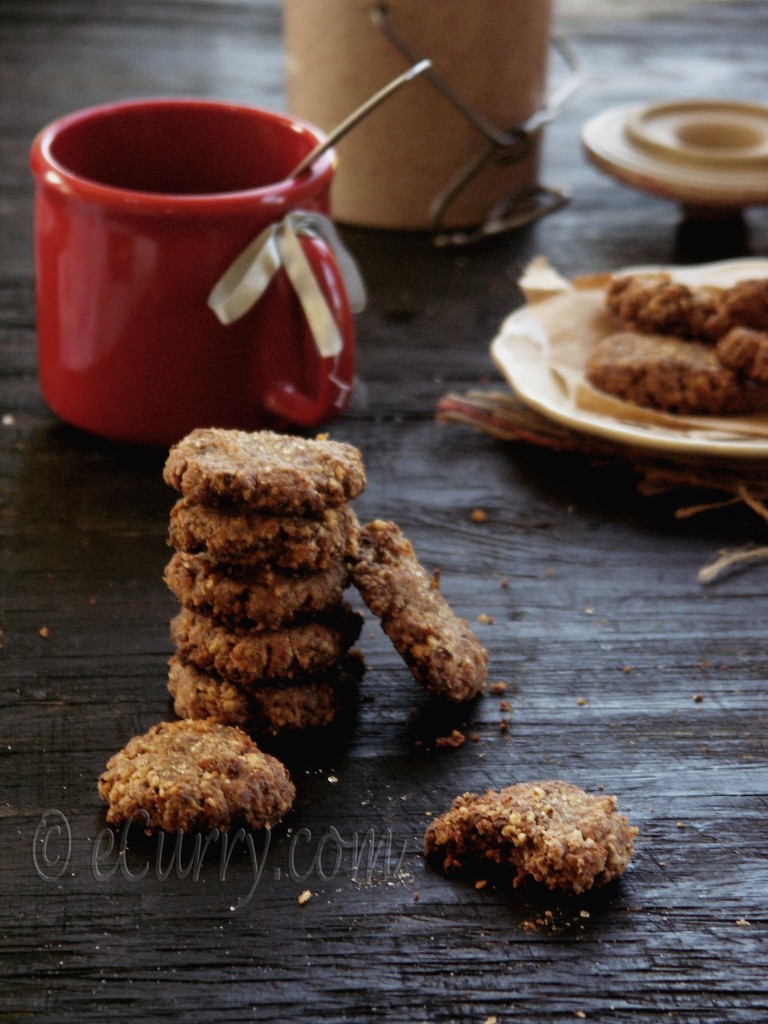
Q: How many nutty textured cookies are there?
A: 12